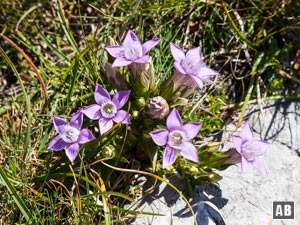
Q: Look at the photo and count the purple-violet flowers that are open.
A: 6